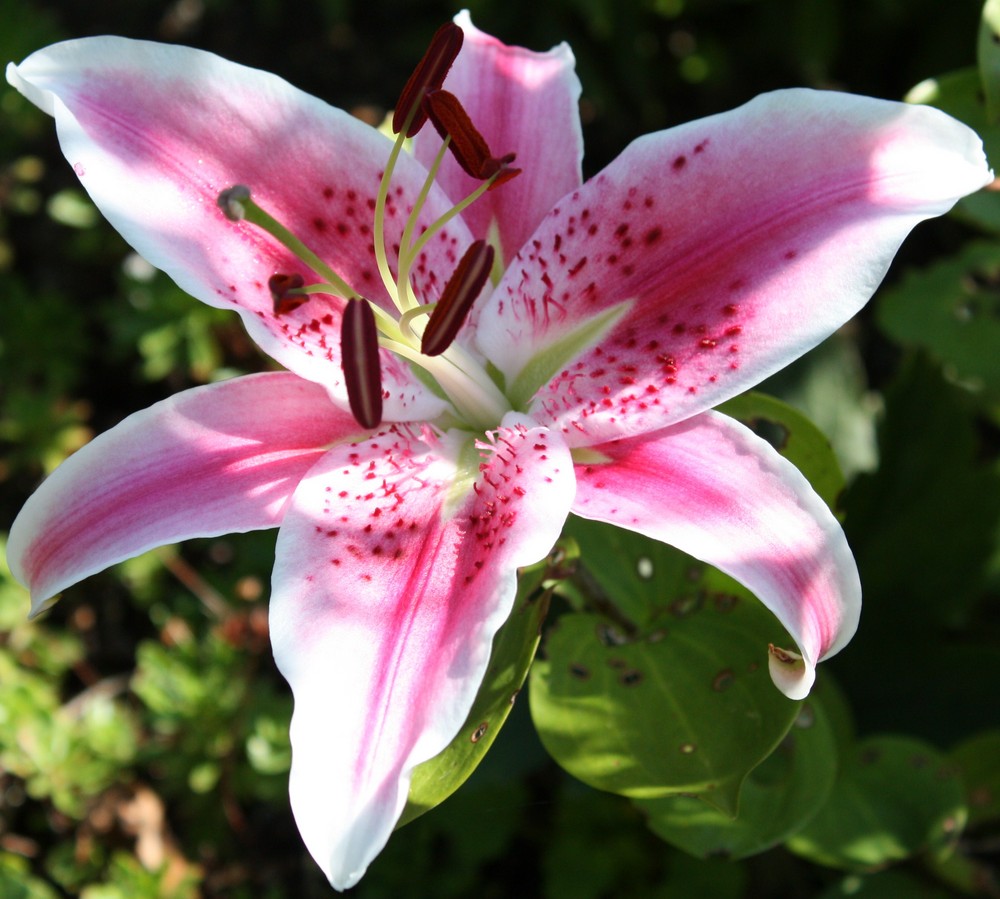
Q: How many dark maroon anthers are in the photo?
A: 6